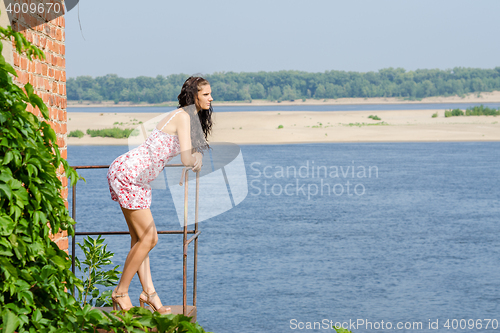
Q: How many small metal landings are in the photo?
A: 1